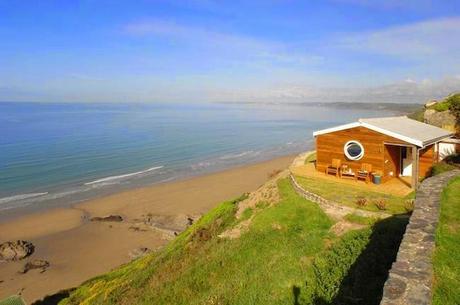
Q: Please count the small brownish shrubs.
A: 3